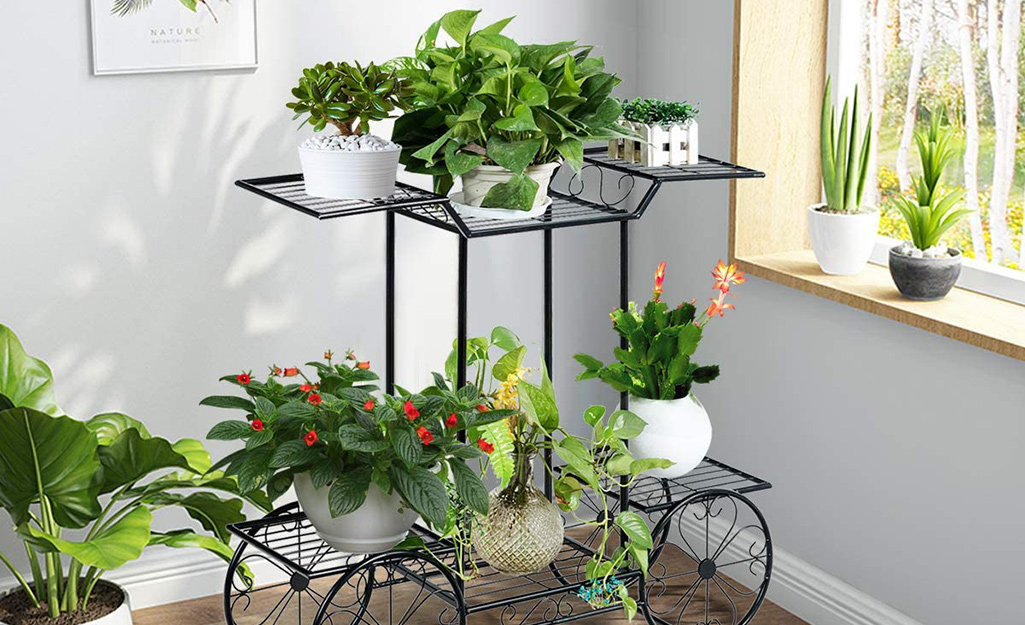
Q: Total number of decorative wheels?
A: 4